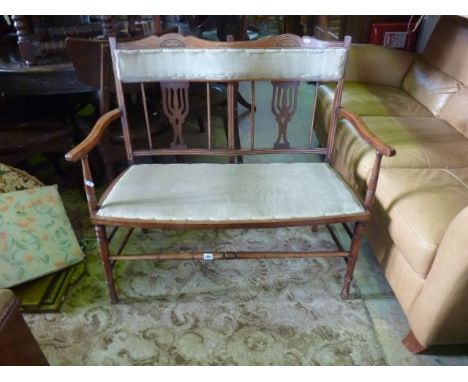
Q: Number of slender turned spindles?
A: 4